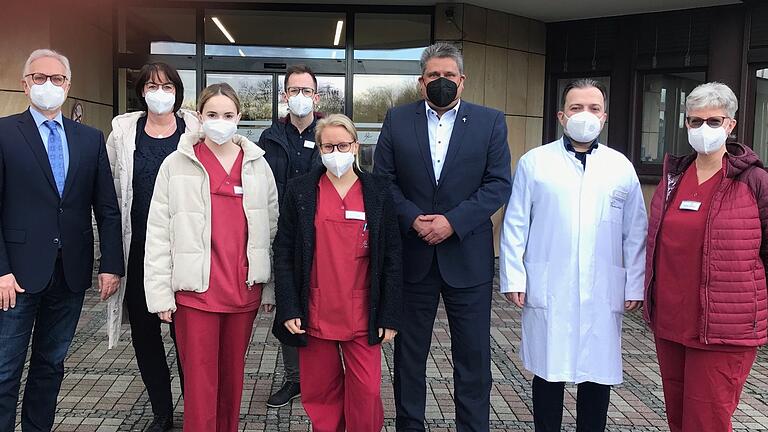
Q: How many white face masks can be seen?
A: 7